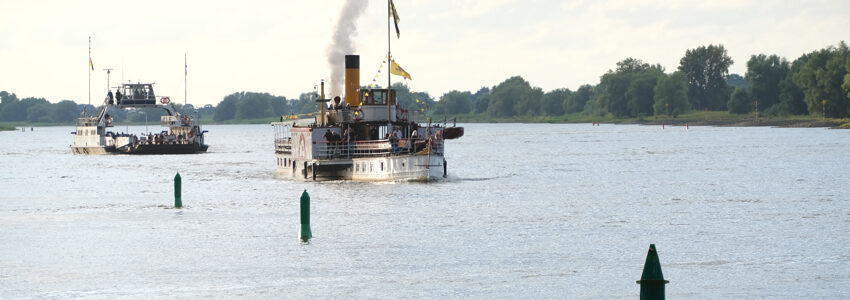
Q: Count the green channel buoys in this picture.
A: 3